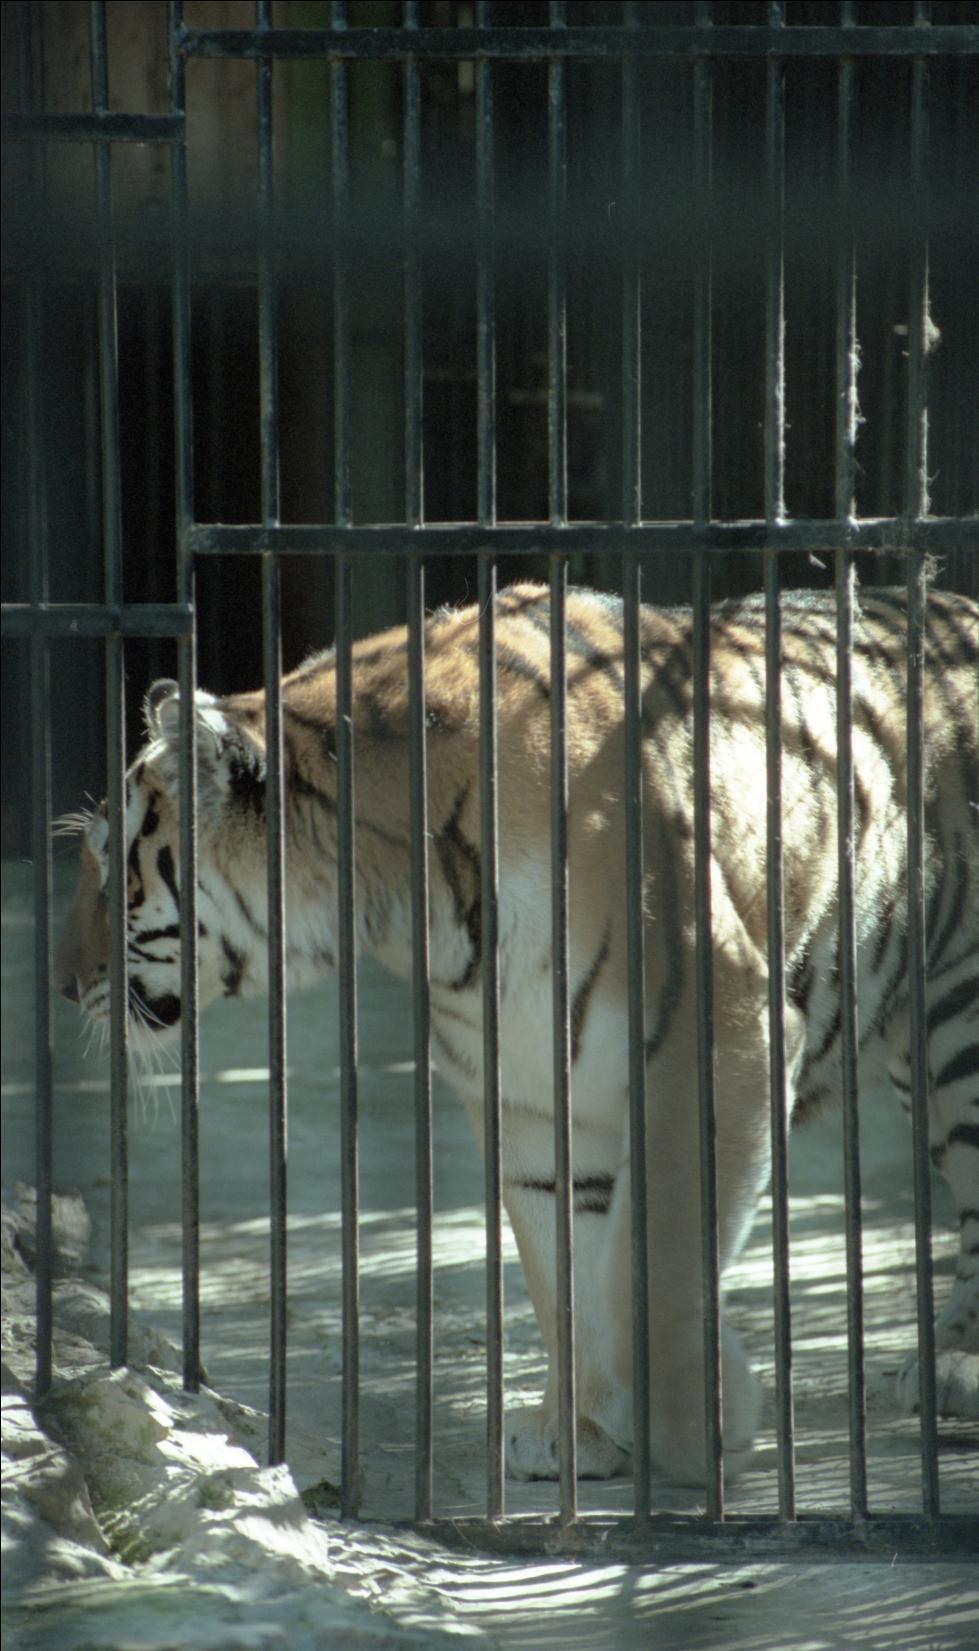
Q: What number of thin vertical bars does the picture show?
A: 13